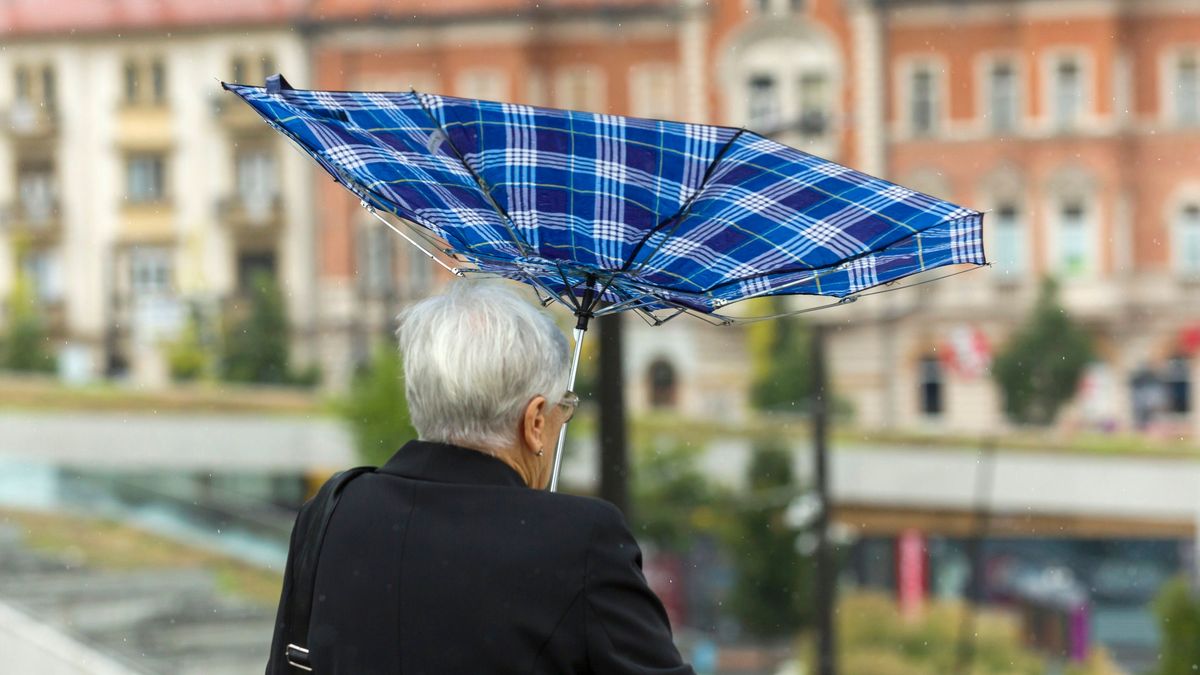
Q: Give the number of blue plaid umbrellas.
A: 1